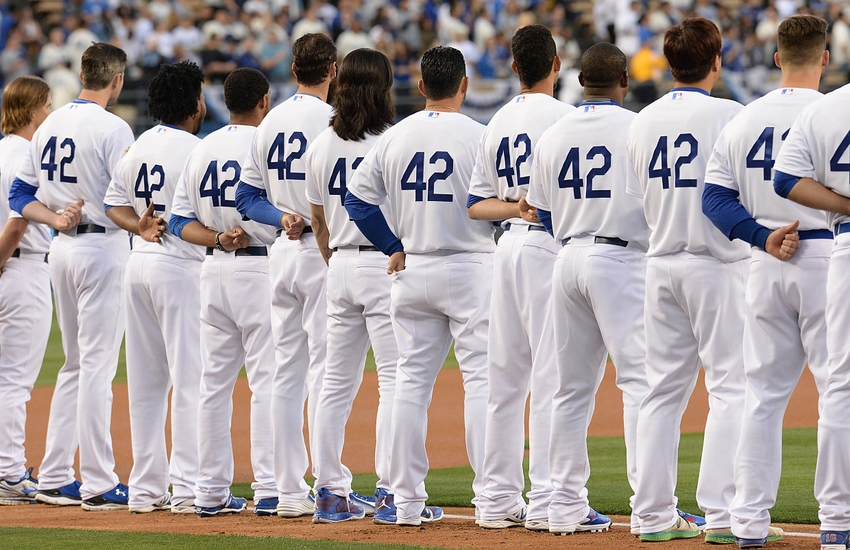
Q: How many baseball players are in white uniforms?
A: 12